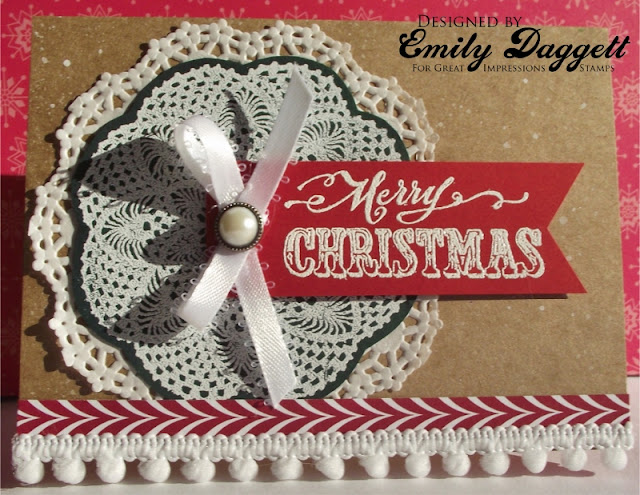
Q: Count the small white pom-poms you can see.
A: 15